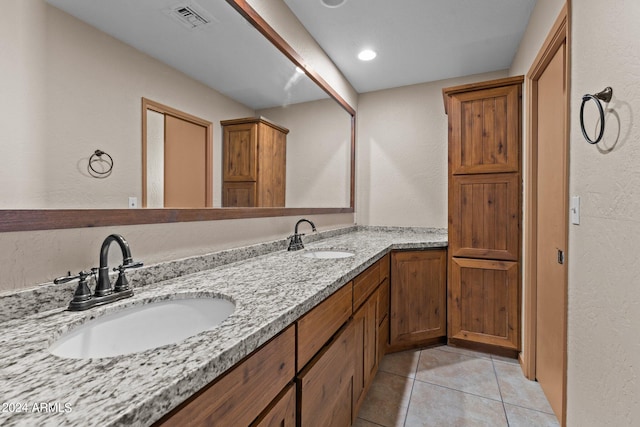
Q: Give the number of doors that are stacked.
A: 3